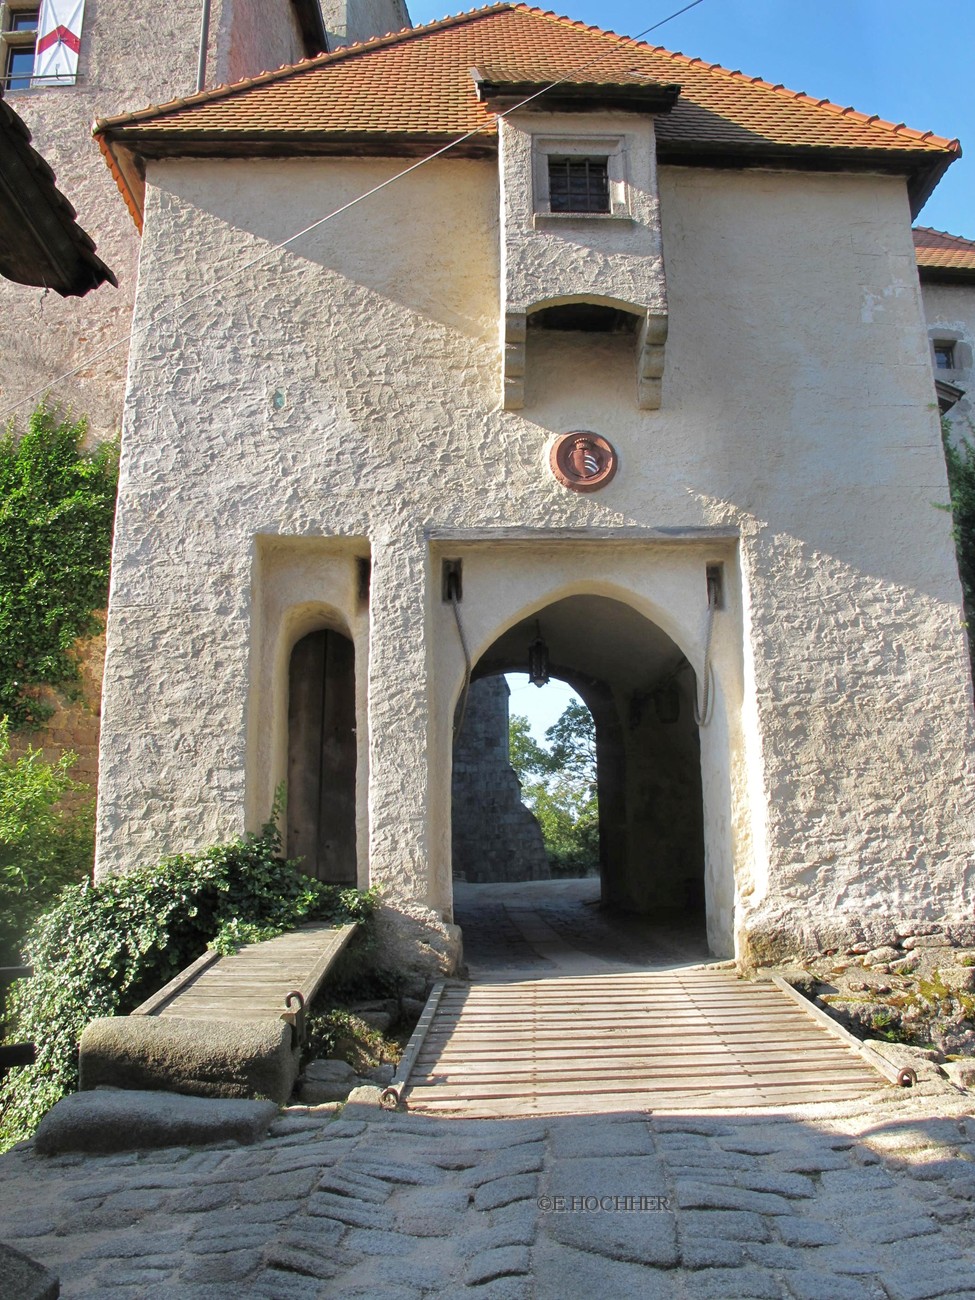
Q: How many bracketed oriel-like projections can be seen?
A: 1